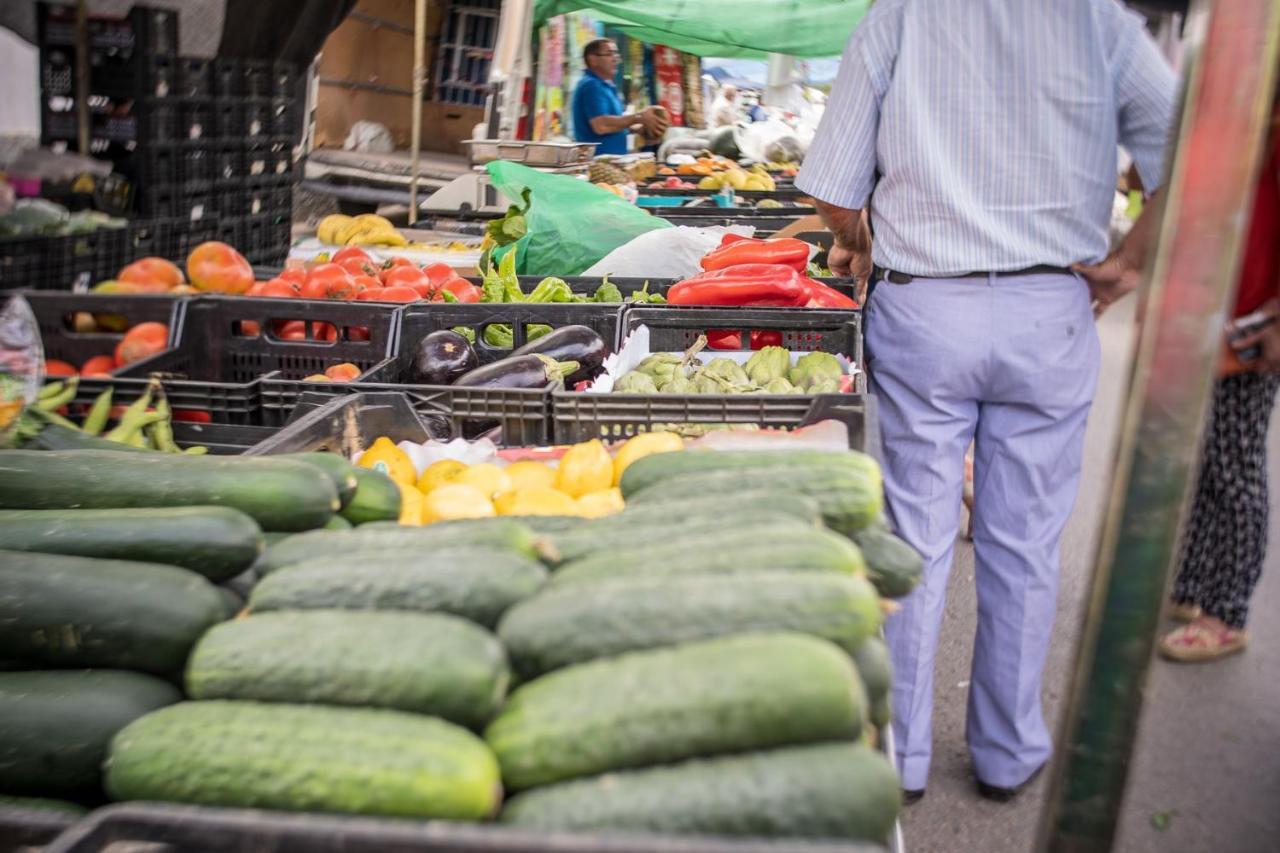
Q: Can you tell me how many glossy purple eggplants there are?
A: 3